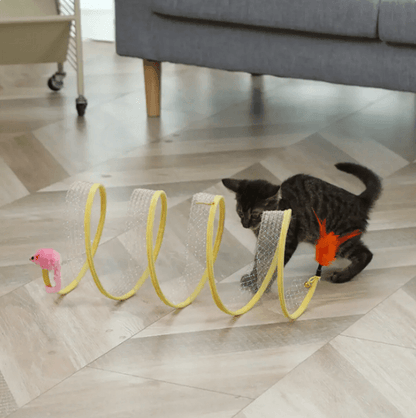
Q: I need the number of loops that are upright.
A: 4